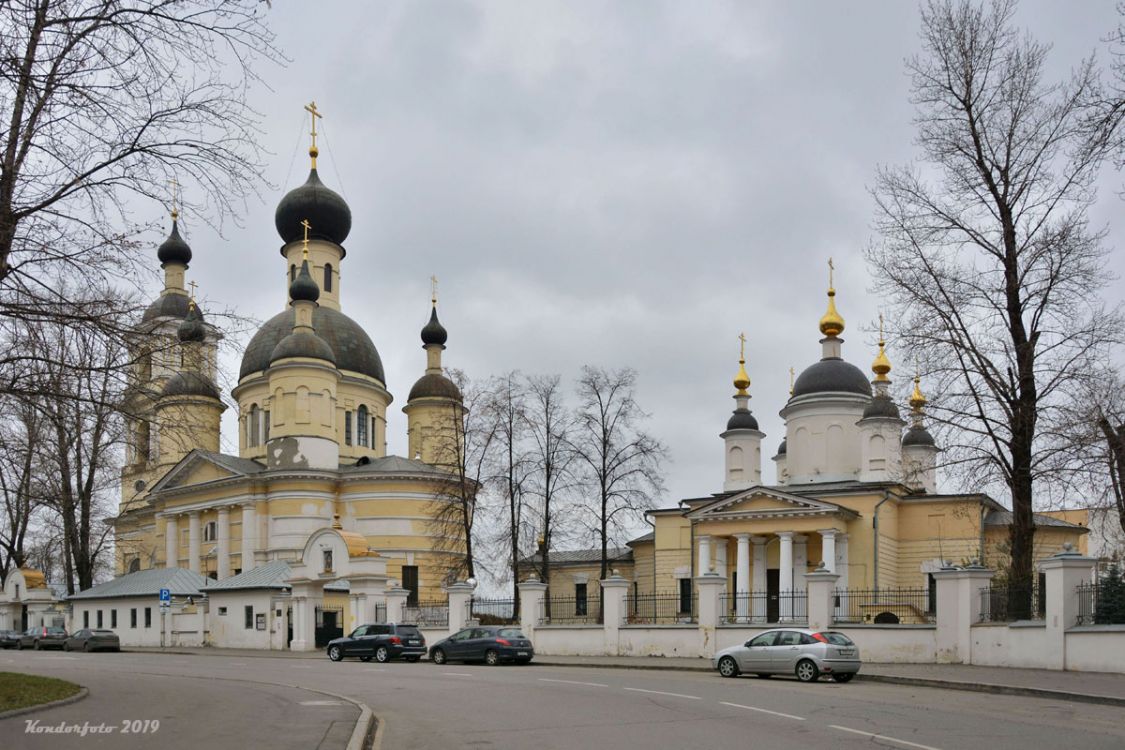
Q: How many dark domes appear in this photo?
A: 15